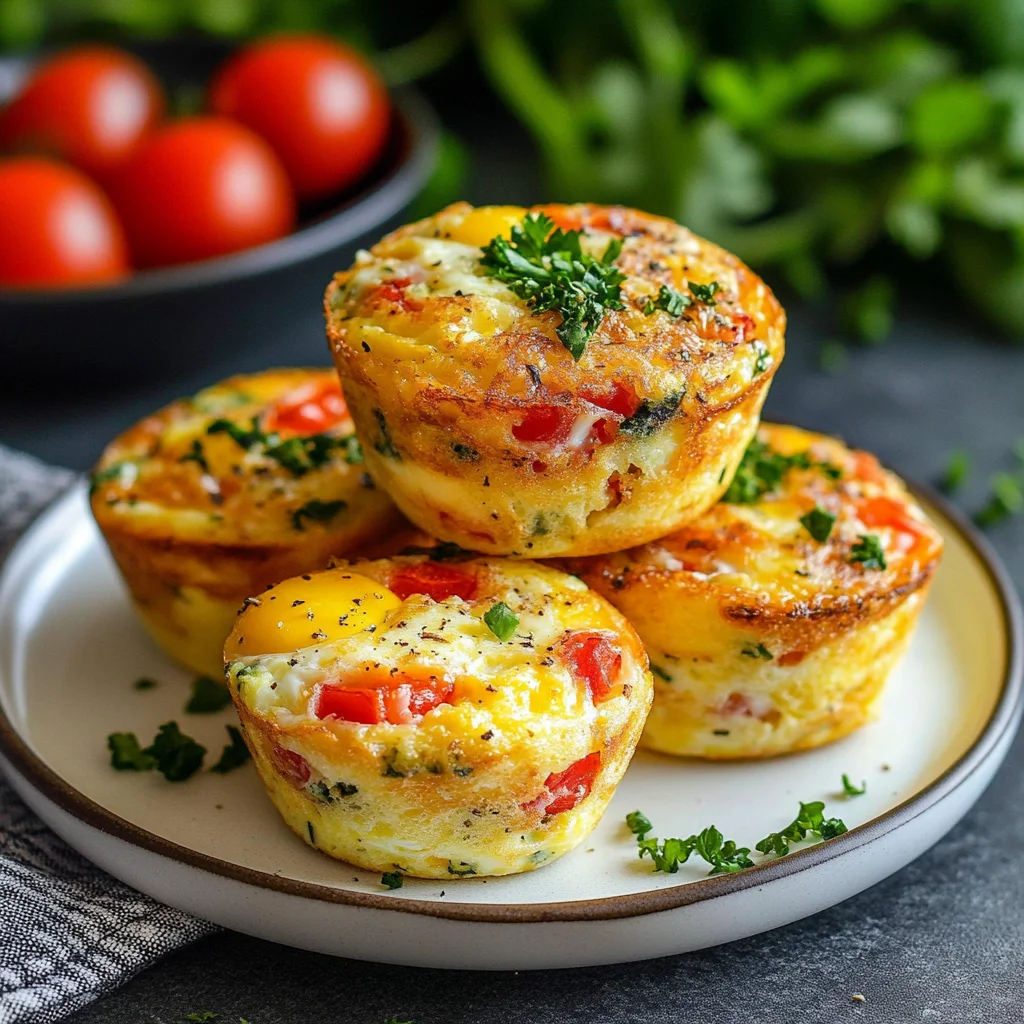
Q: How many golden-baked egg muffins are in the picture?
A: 4